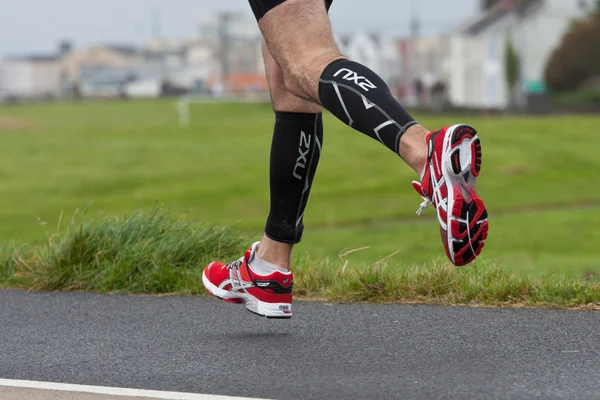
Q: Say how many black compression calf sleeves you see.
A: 2